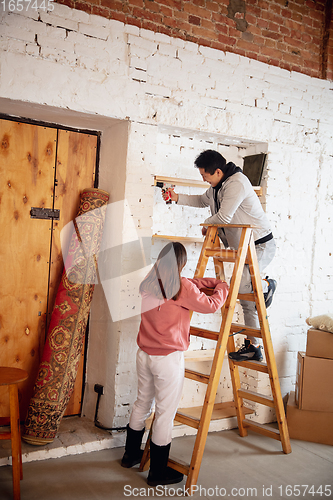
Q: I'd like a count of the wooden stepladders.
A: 1